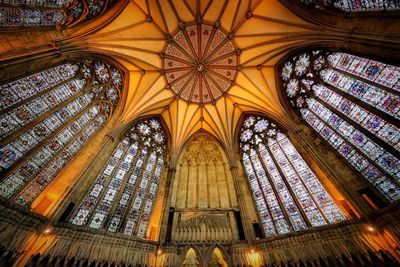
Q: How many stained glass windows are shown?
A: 6